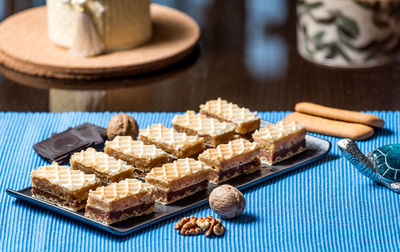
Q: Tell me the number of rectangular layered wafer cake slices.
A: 10